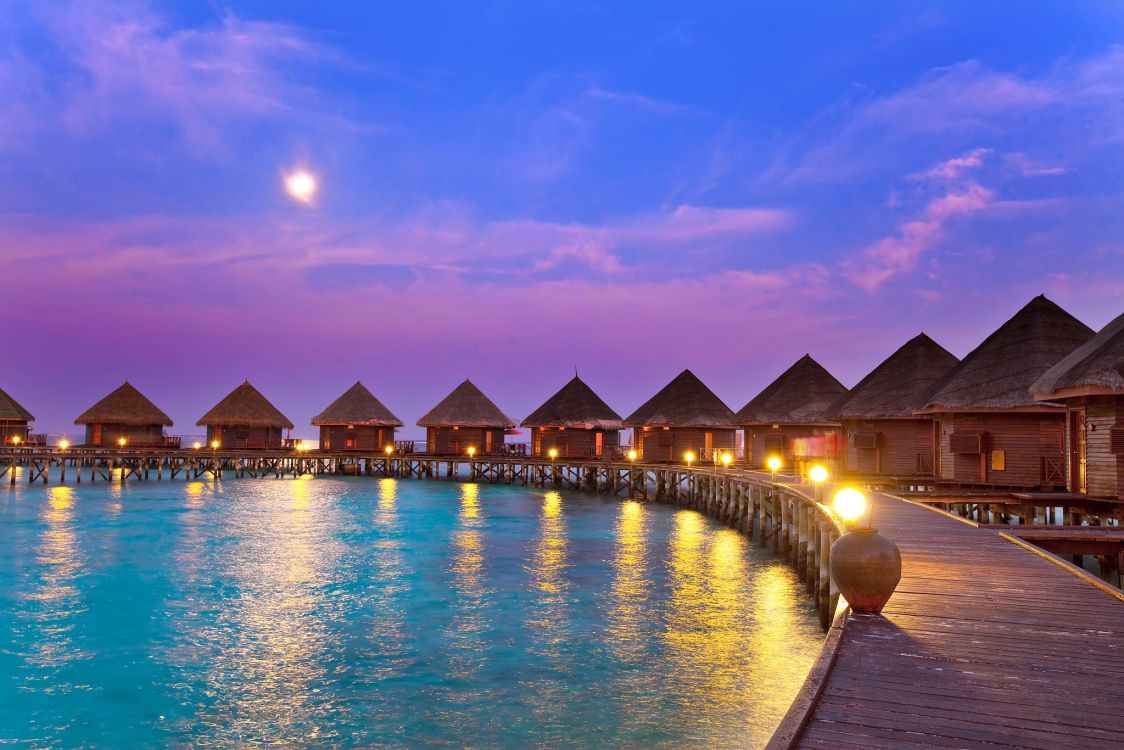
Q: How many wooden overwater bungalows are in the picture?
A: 11